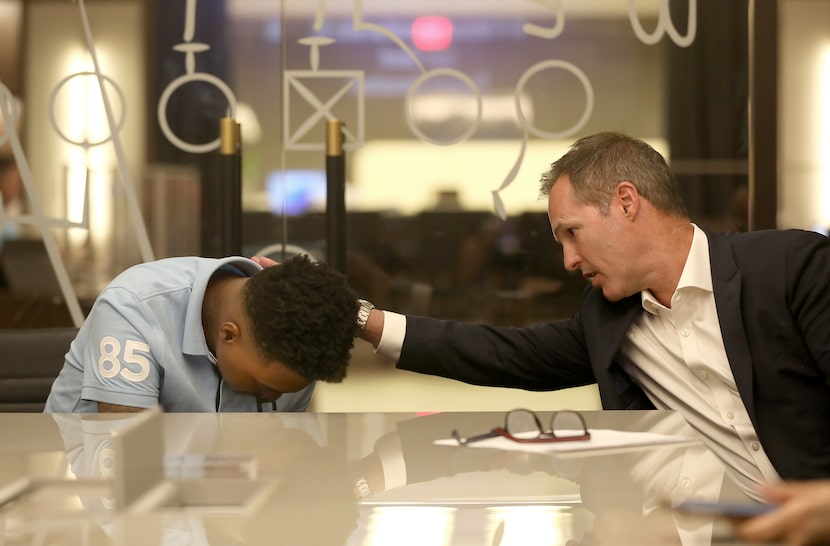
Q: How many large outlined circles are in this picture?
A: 4